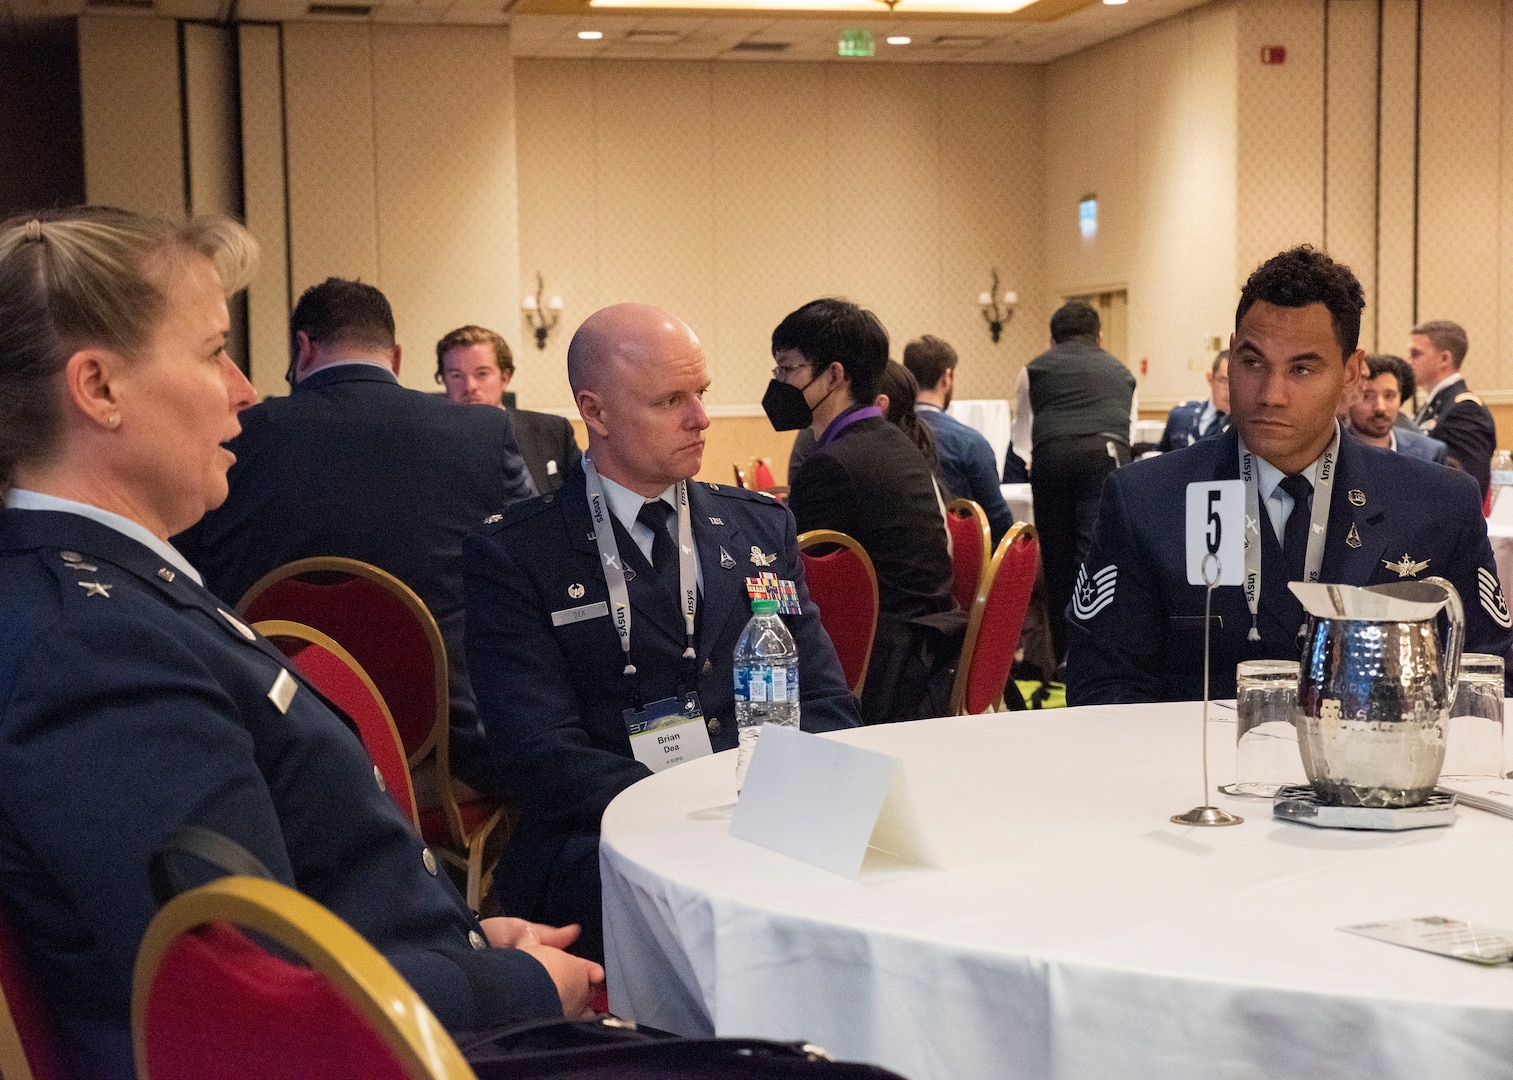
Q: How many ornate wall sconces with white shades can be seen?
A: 2